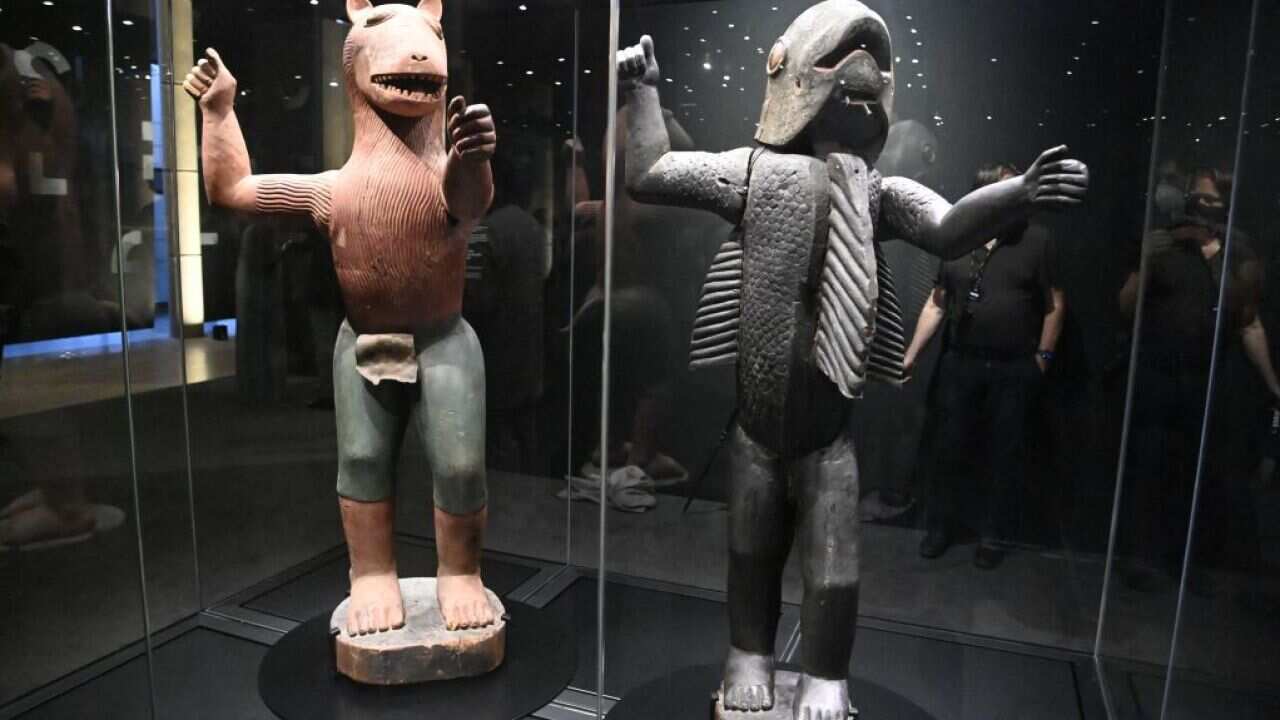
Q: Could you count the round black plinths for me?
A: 2